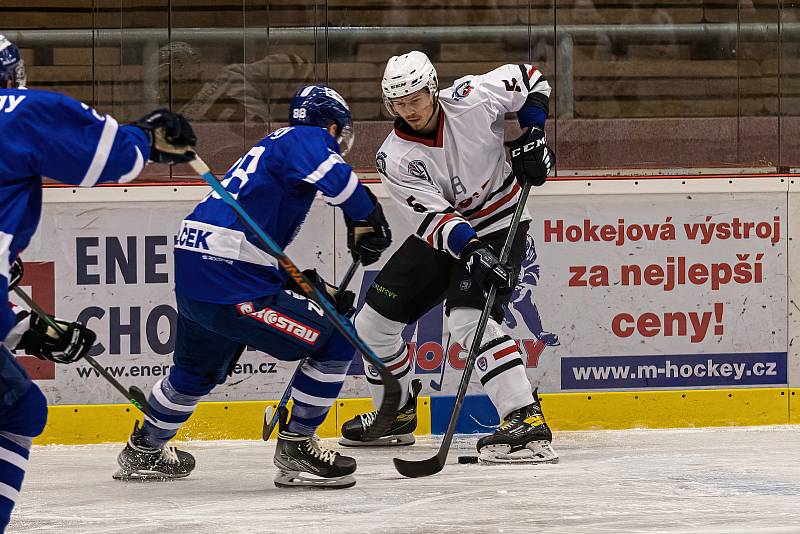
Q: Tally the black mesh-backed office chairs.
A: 0